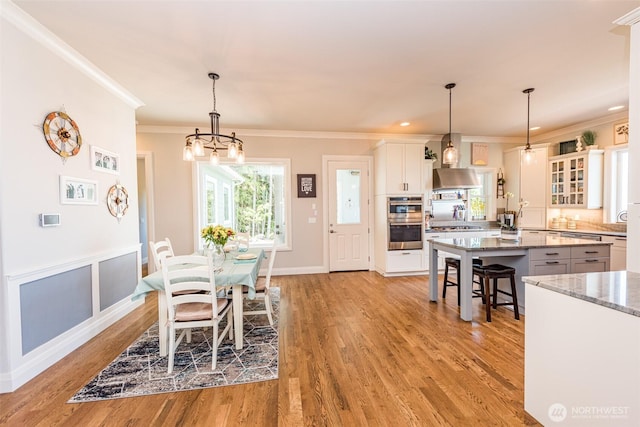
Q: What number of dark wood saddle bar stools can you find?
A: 2